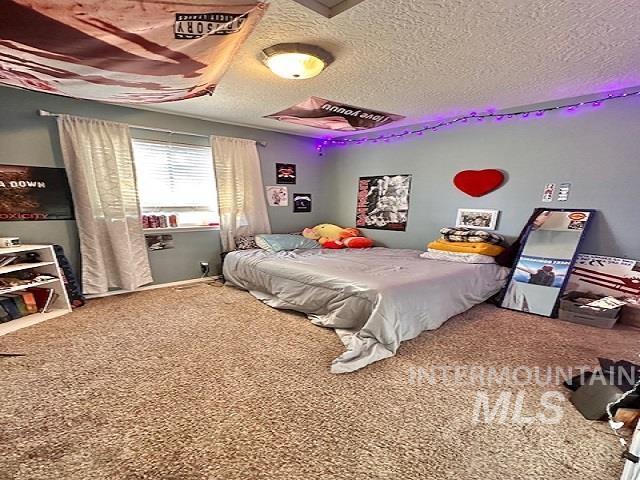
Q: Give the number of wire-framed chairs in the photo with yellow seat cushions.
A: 0